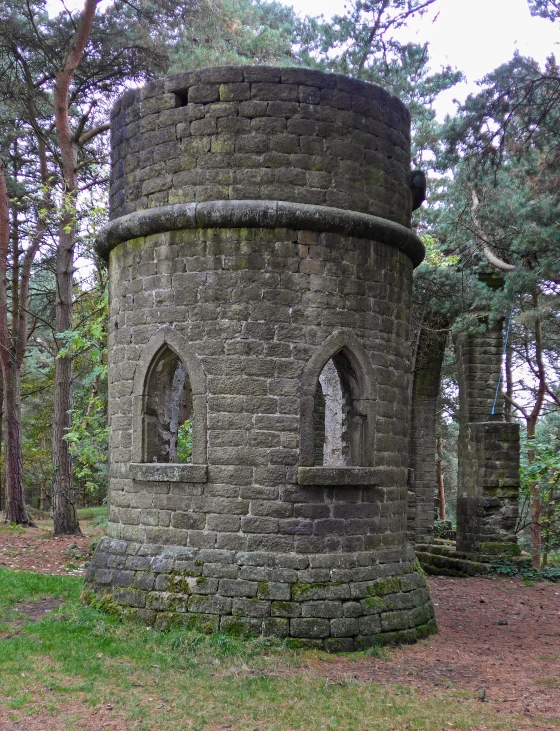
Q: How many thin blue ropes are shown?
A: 1